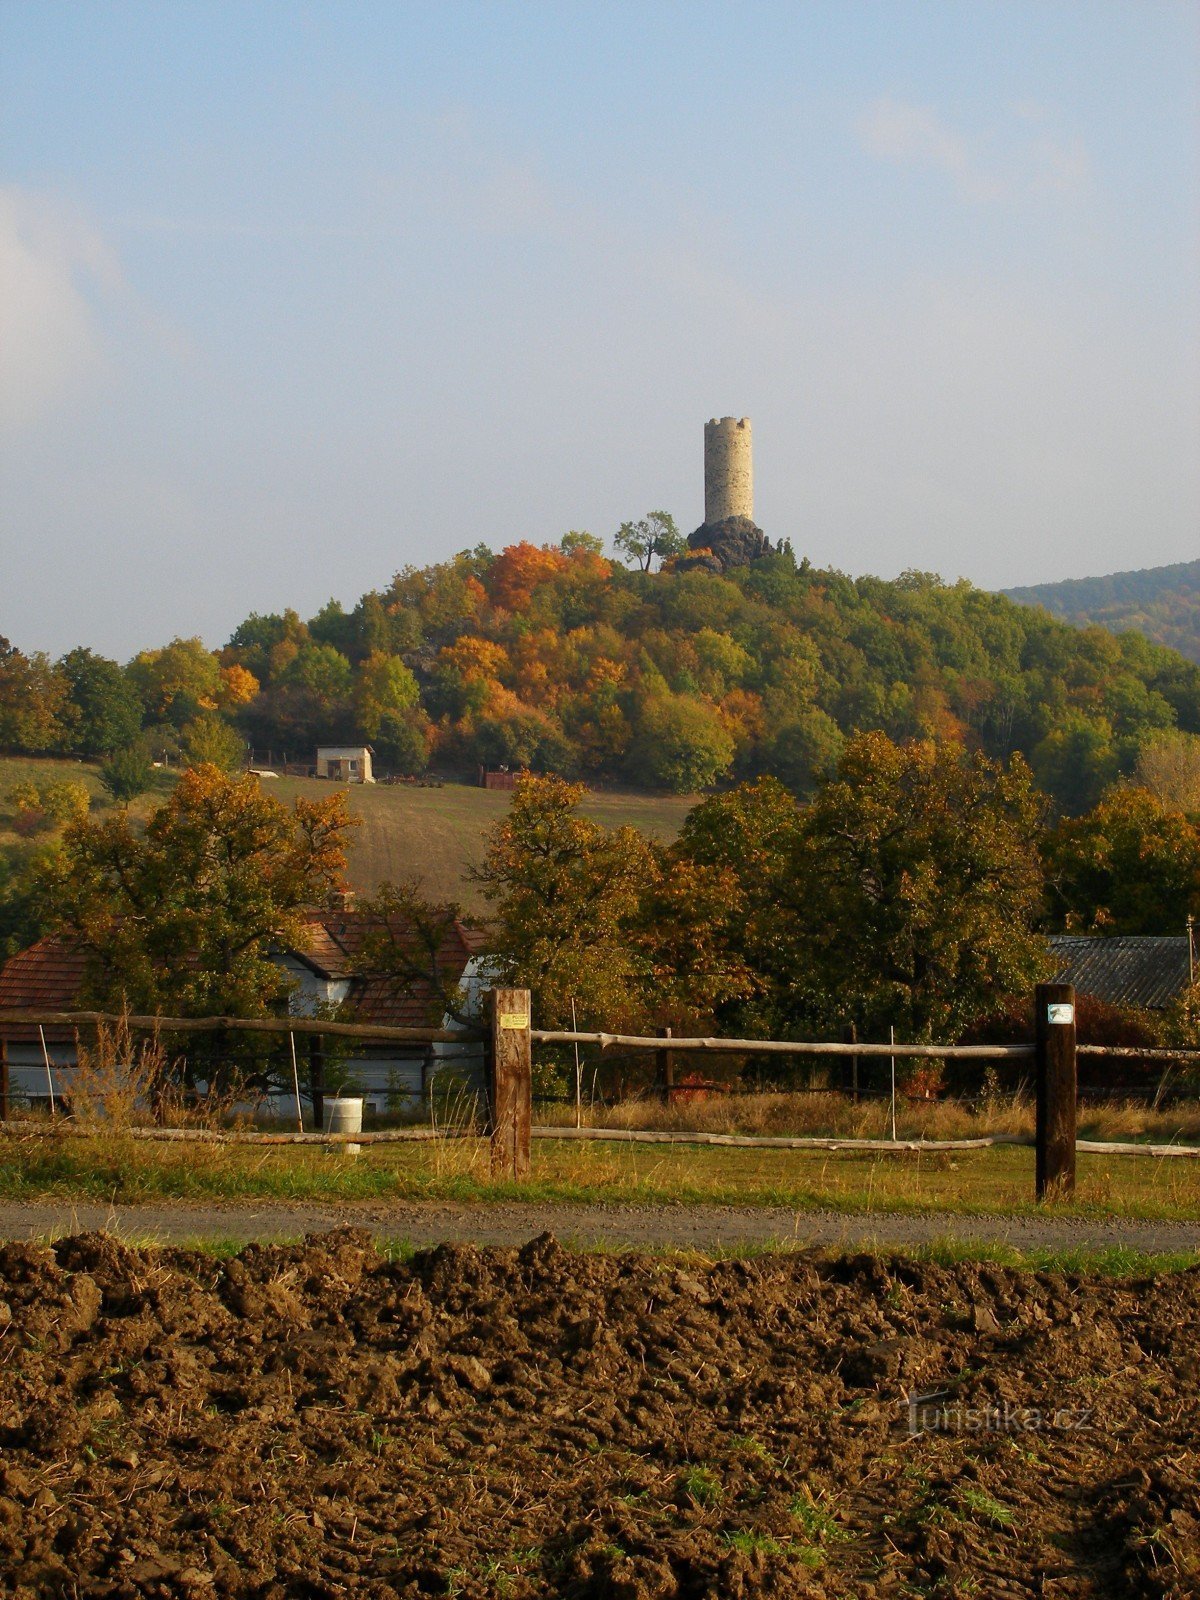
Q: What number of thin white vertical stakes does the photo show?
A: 4